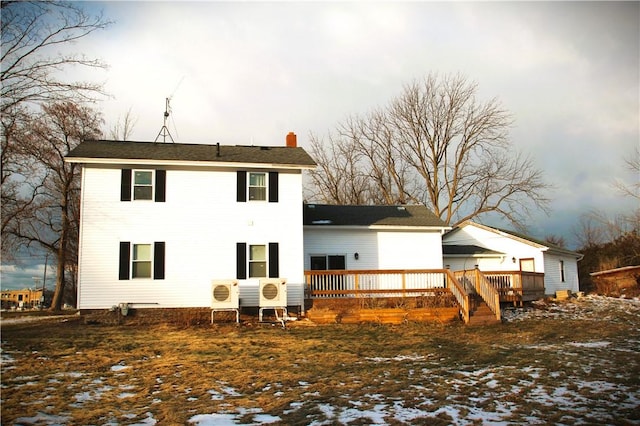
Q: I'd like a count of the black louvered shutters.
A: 8